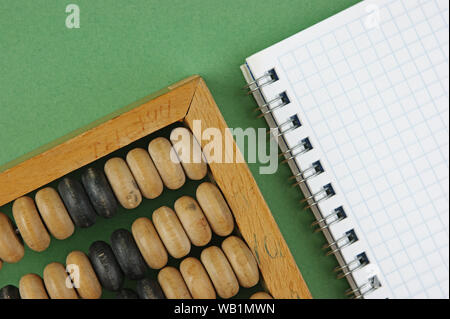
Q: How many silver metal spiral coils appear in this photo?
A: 10